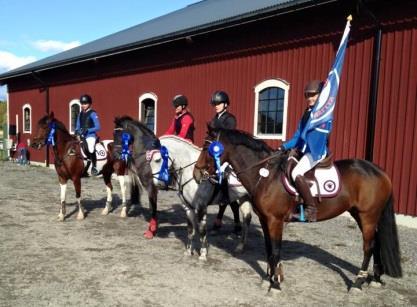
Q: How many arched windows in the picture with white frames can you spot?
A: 4